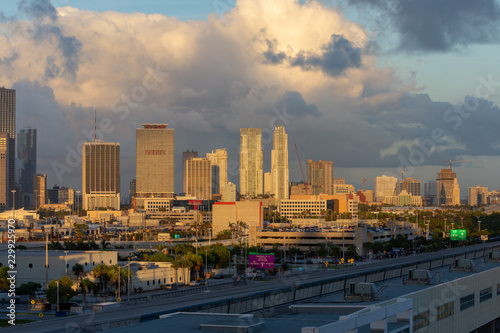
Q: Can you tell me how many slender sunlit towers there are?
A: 2